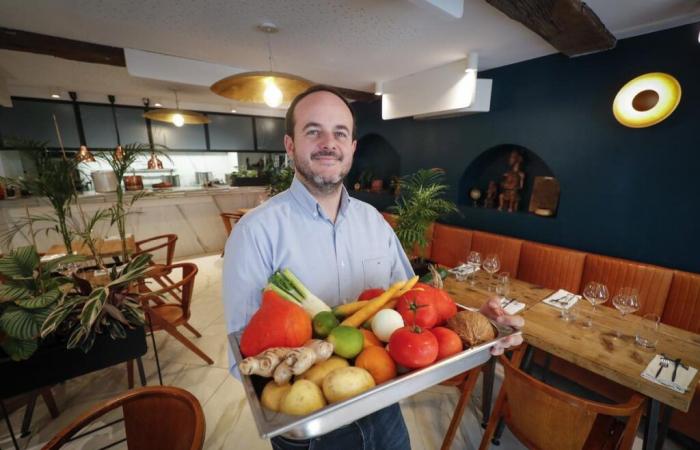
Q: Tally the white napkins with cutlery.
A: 4